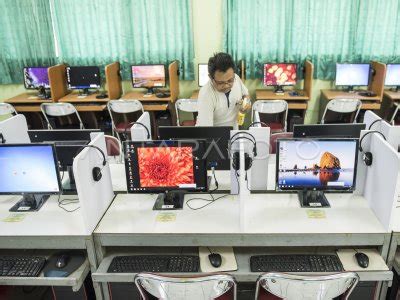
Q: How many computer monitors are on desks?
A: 13